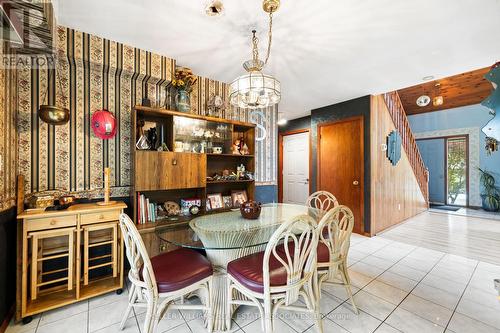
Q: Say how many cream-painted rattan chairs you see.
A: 4